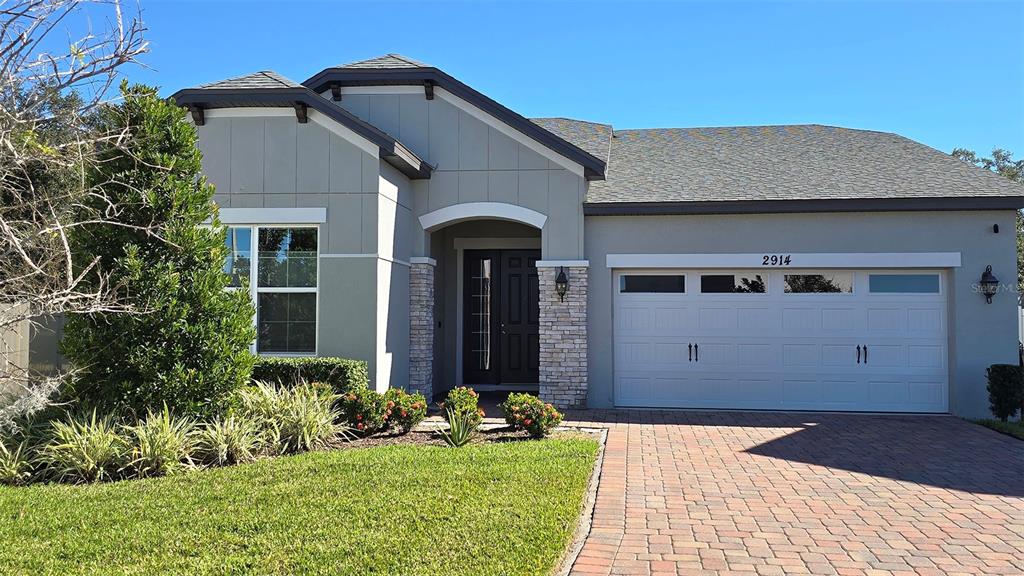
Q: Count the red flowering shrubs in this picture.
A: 4